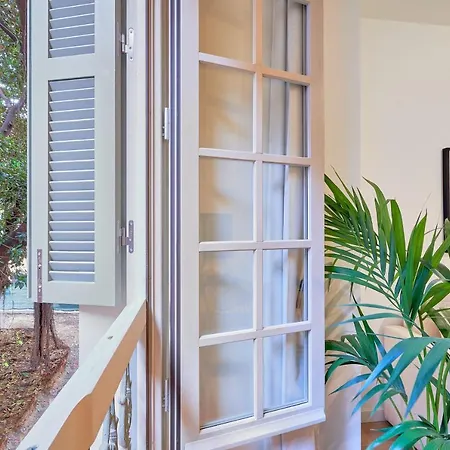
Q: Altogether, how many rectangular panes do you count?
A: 10